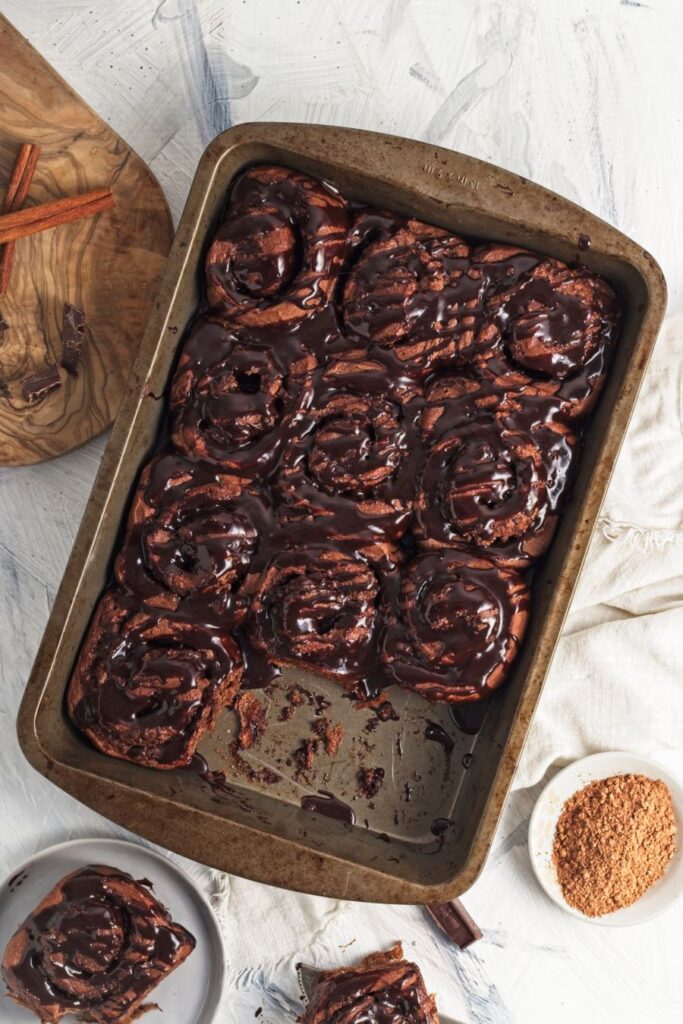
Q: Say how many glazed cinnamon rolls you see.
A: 12